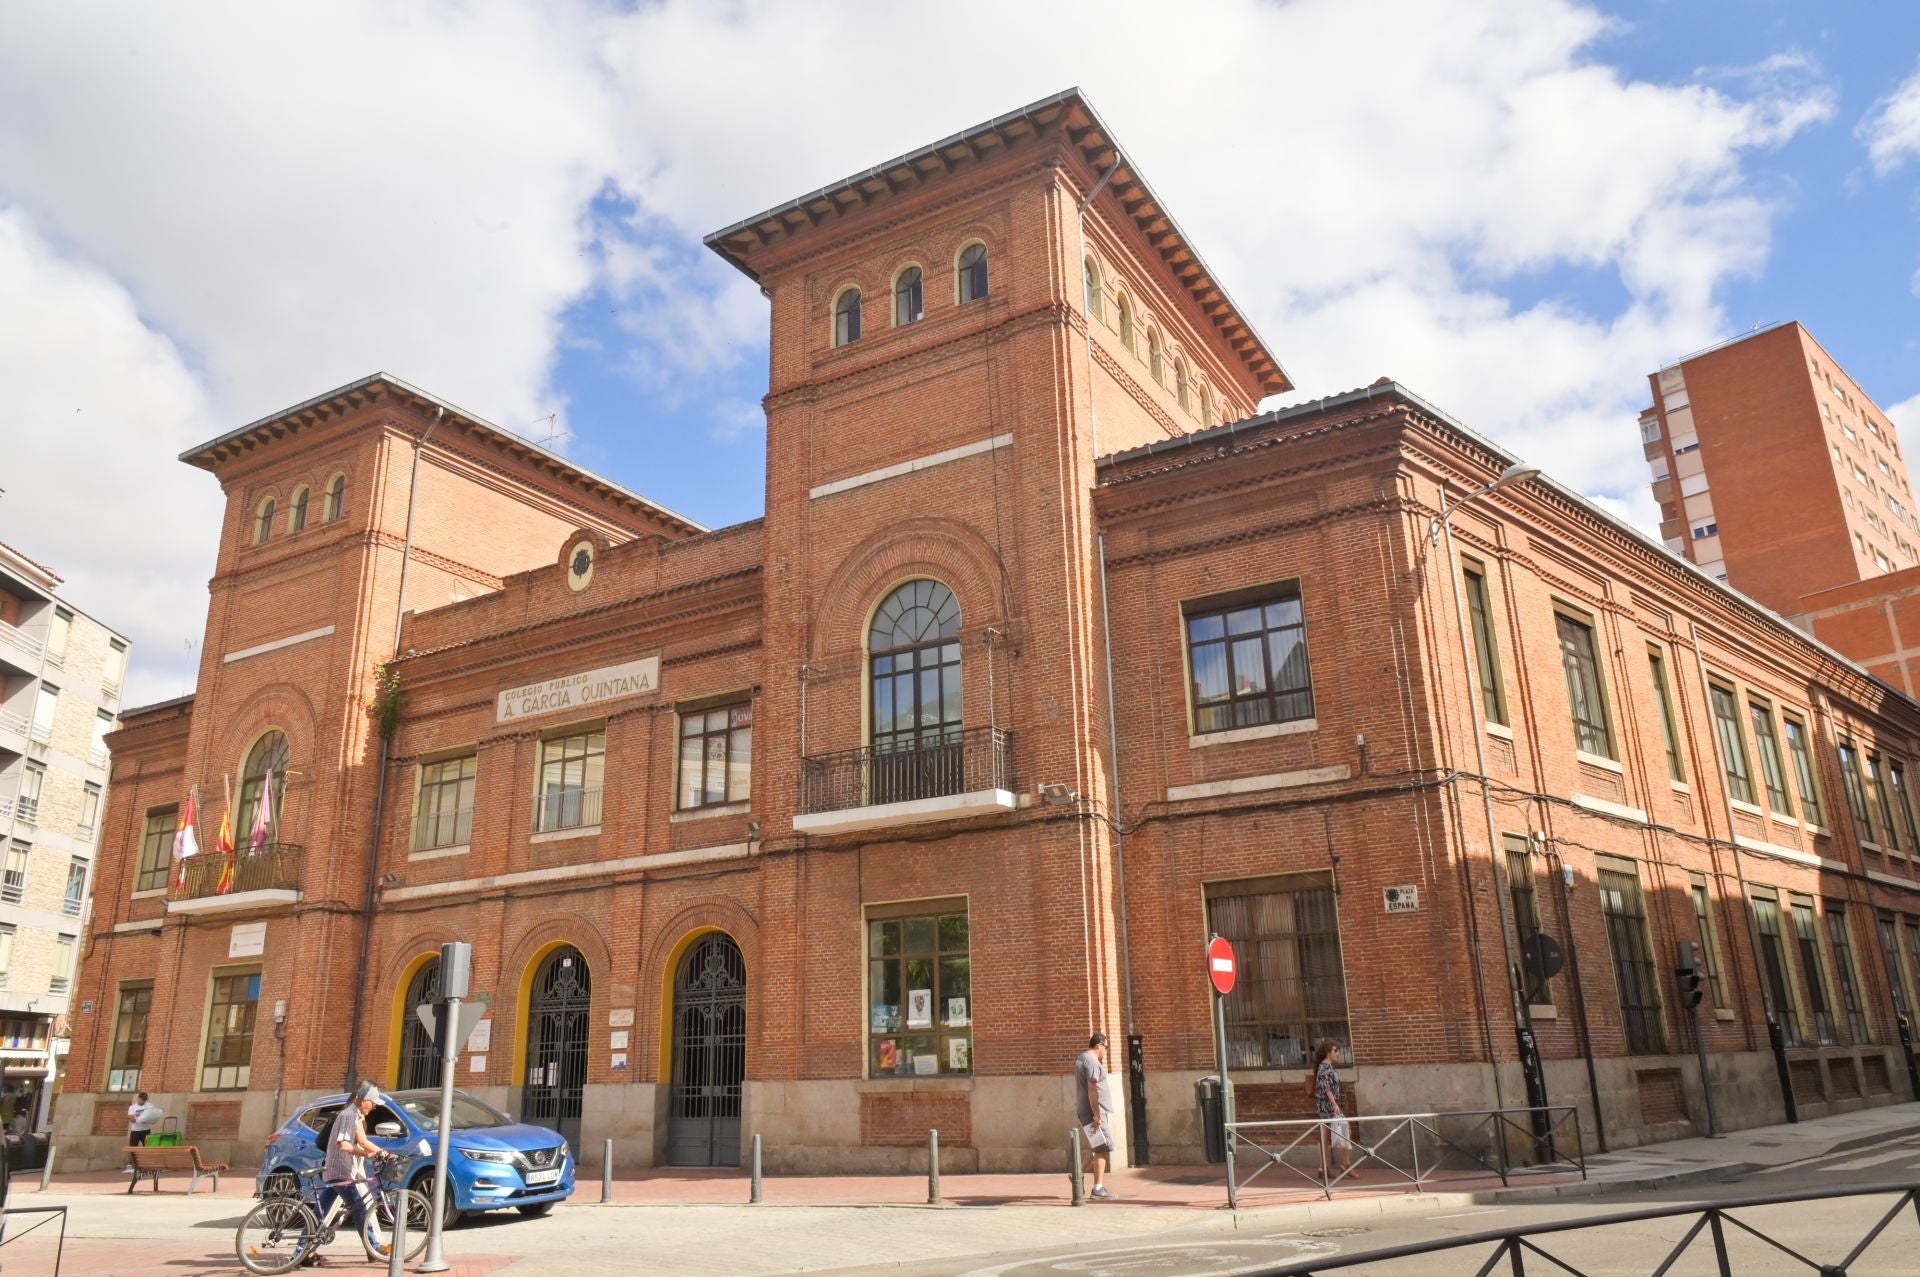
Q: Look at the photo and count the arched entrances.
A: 3